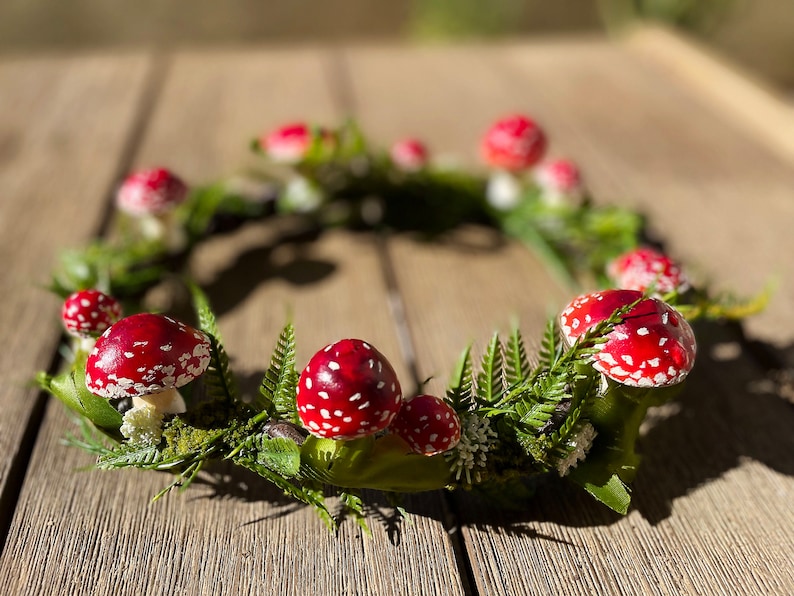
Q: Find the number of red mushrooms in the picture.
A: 11